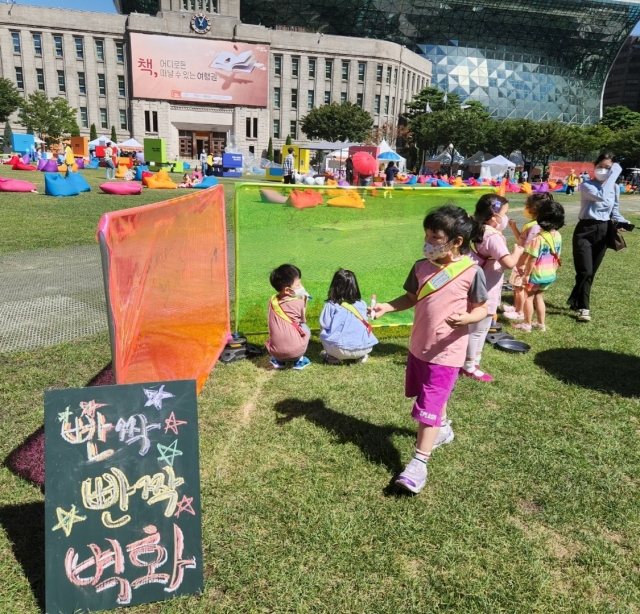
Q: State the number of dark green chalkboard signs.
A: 1